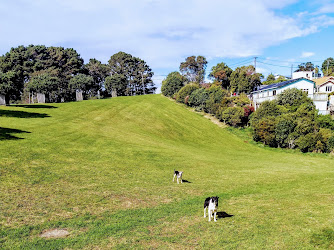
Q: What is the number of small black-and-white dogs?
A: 2